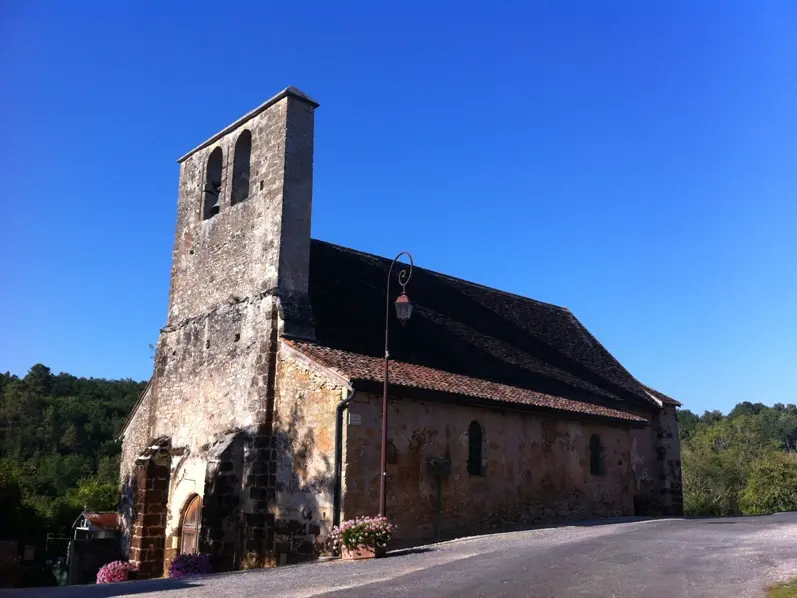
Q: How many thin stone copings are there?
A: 1